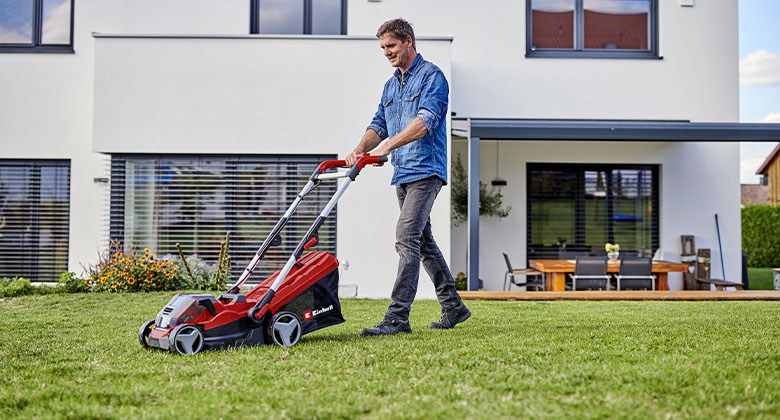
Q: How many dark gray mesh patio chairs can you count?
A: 3